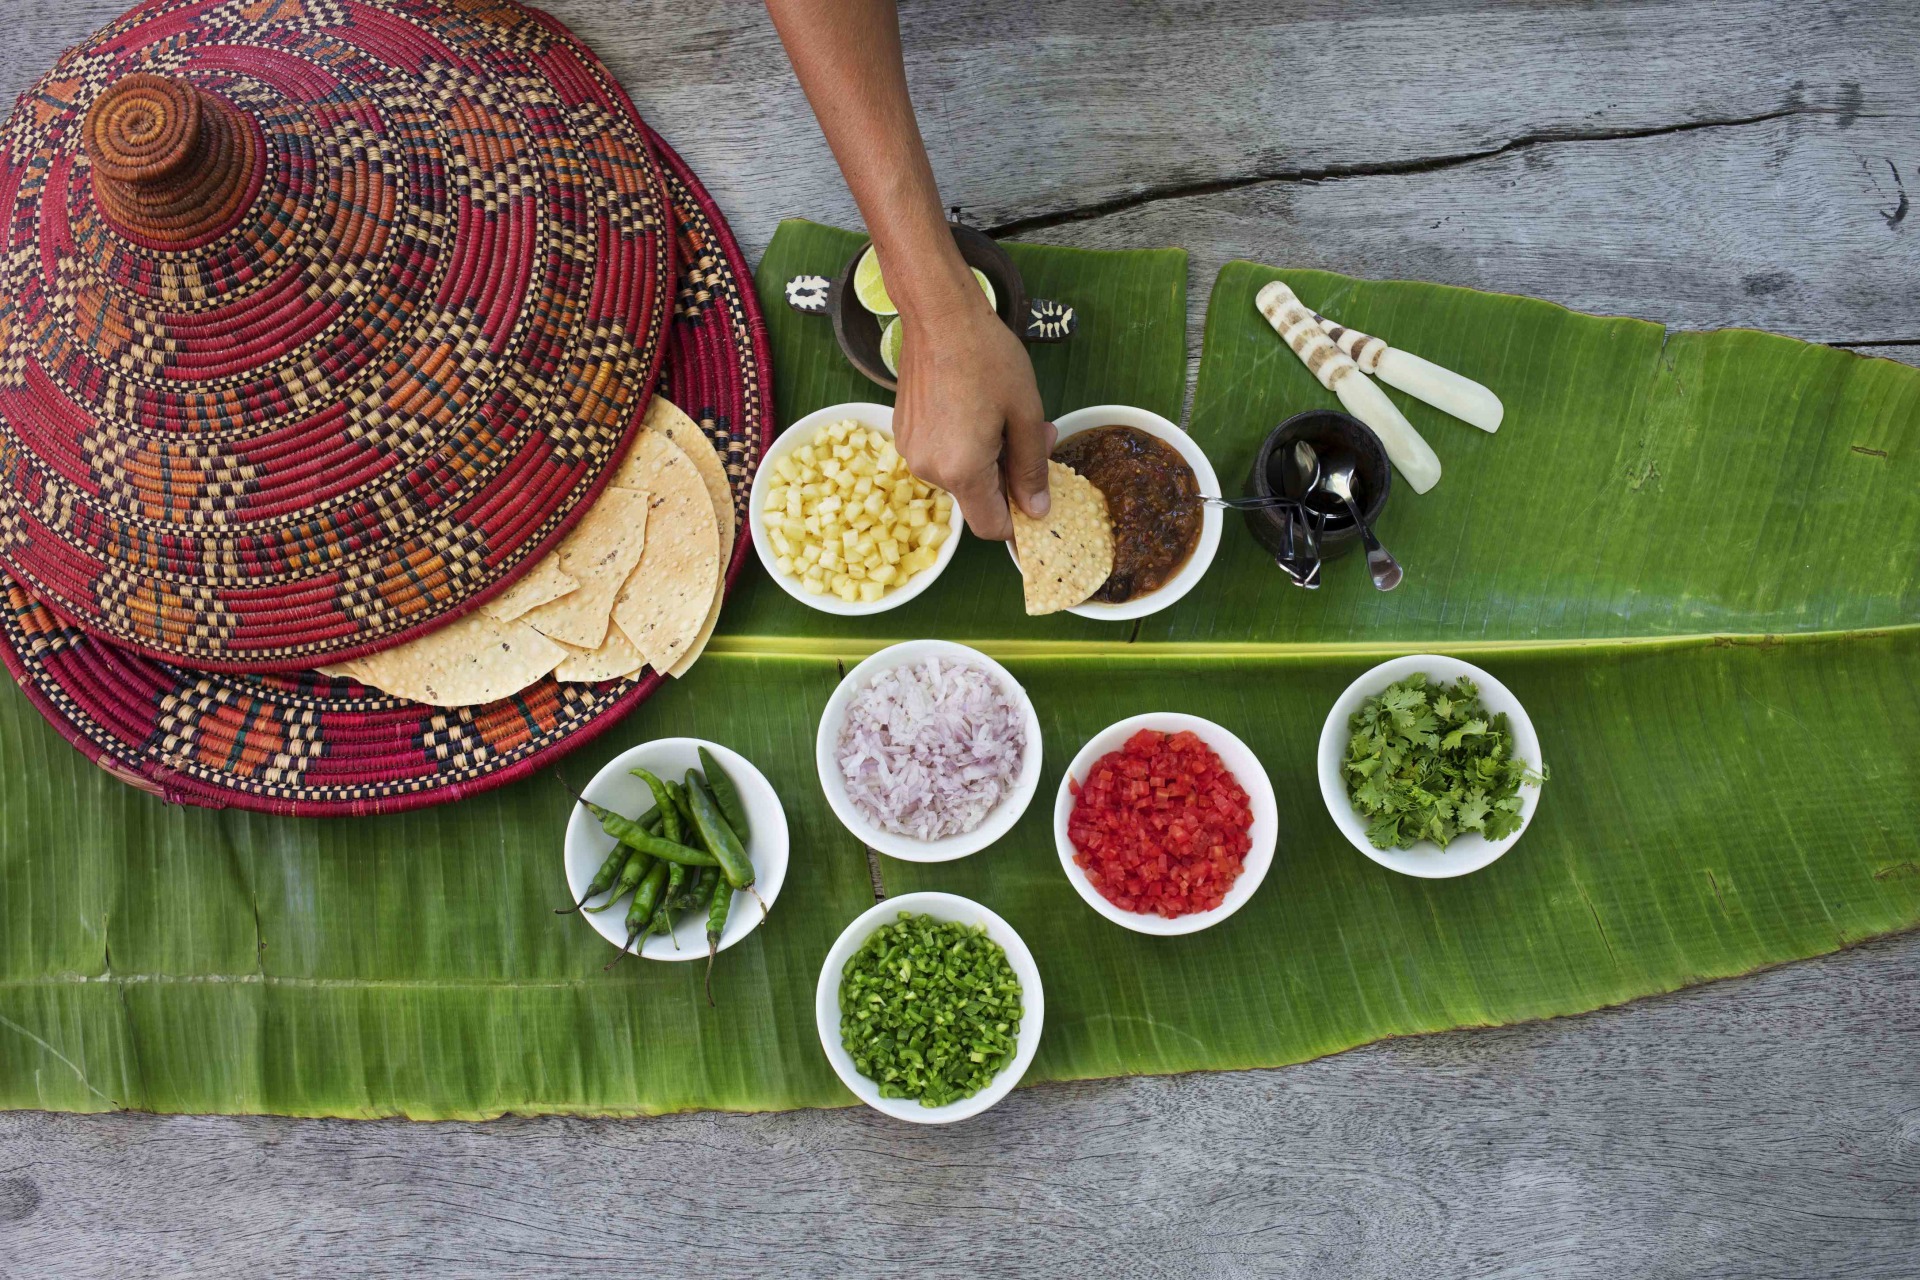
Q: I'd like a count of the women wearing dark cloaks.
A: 0